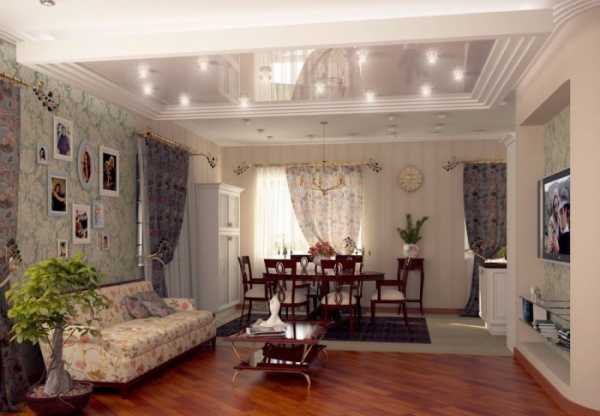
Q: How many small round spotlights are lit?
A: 11